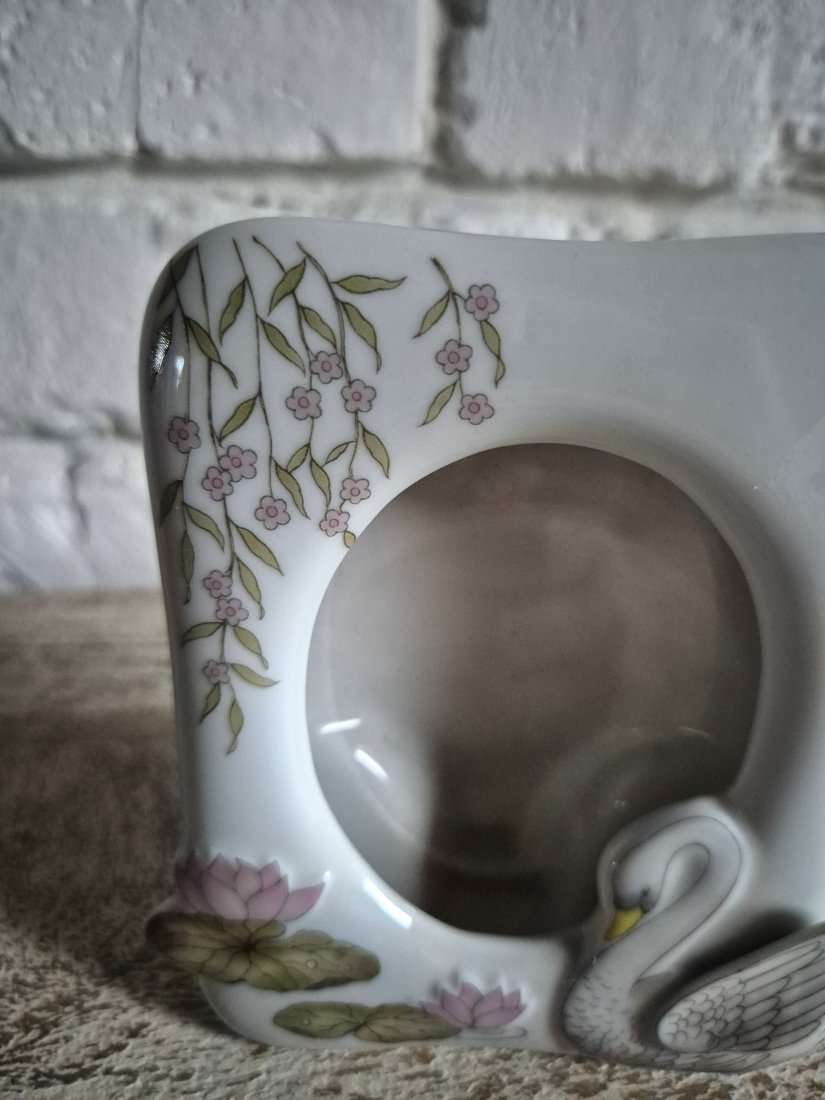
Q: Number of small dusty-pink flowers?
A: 15